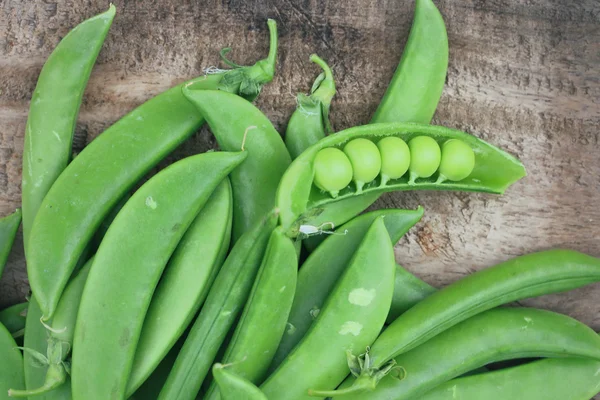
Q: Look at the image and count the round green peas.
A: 5